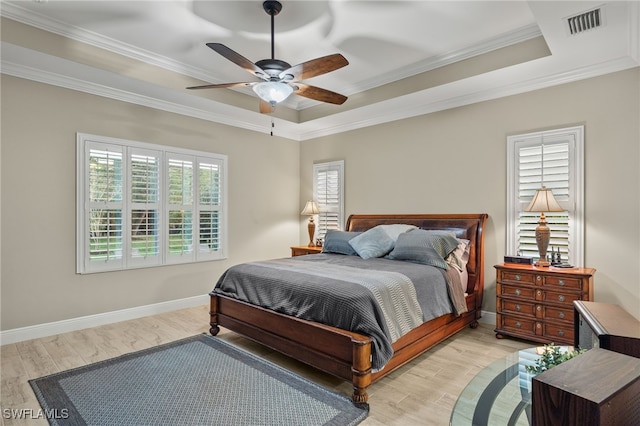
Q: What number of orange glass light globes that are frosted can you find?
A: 0